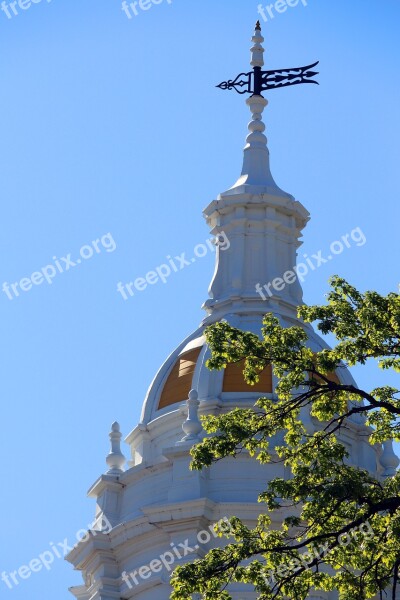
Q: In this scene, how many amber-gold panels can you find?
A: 3